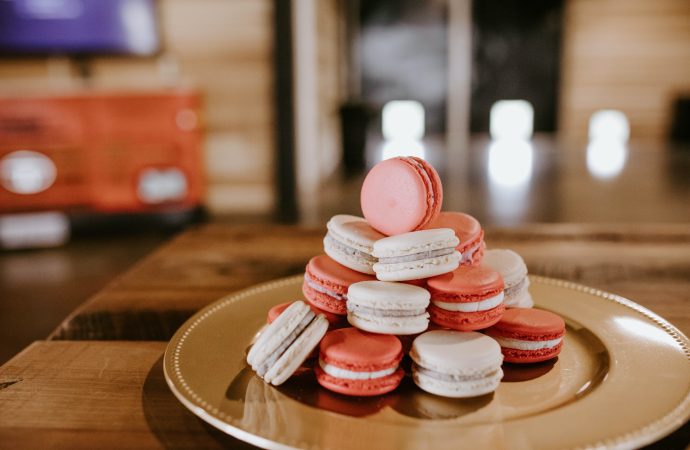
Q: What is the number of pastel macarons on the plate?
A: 13